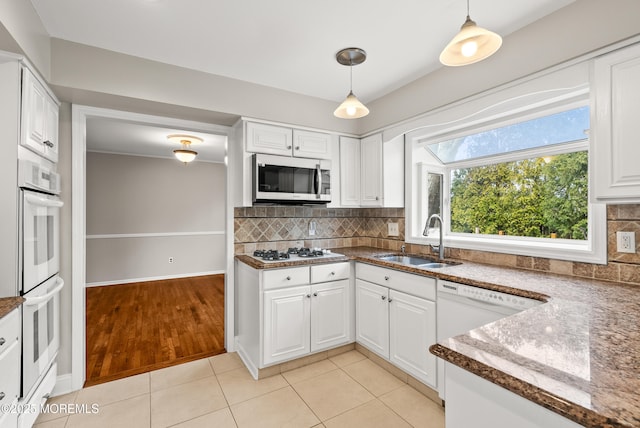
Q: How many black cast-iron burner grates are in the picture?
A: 4